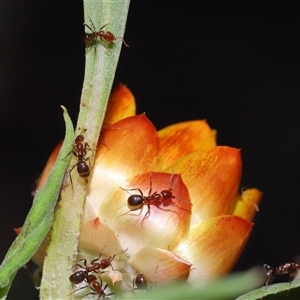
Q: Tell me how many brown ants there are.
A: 7